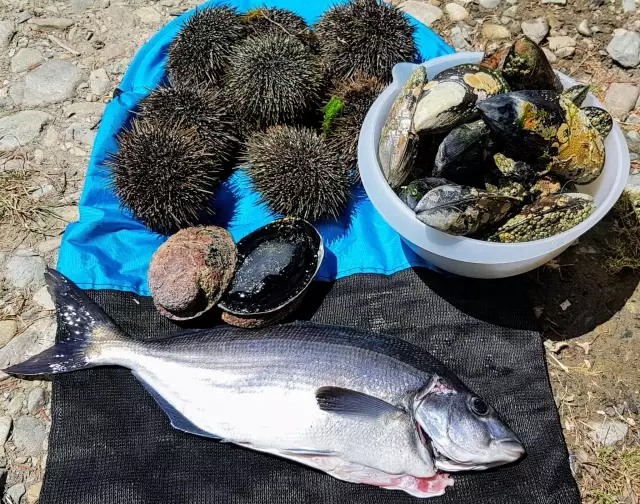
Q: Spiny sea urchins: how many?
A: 8